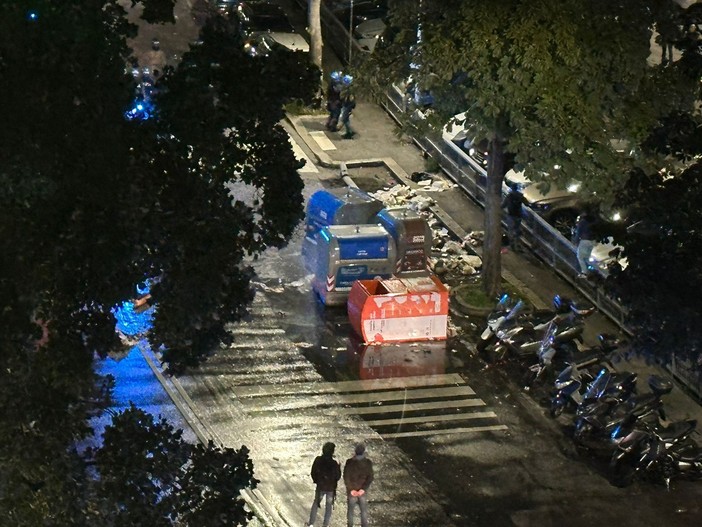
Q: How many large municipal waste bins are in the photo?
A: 4